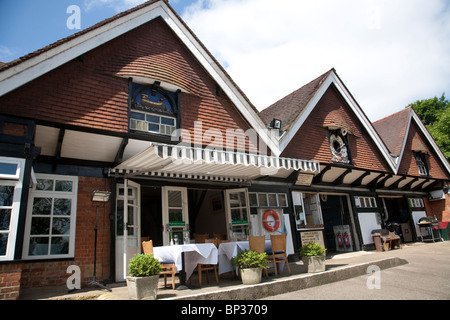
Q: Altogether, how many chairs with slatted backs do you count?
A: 0